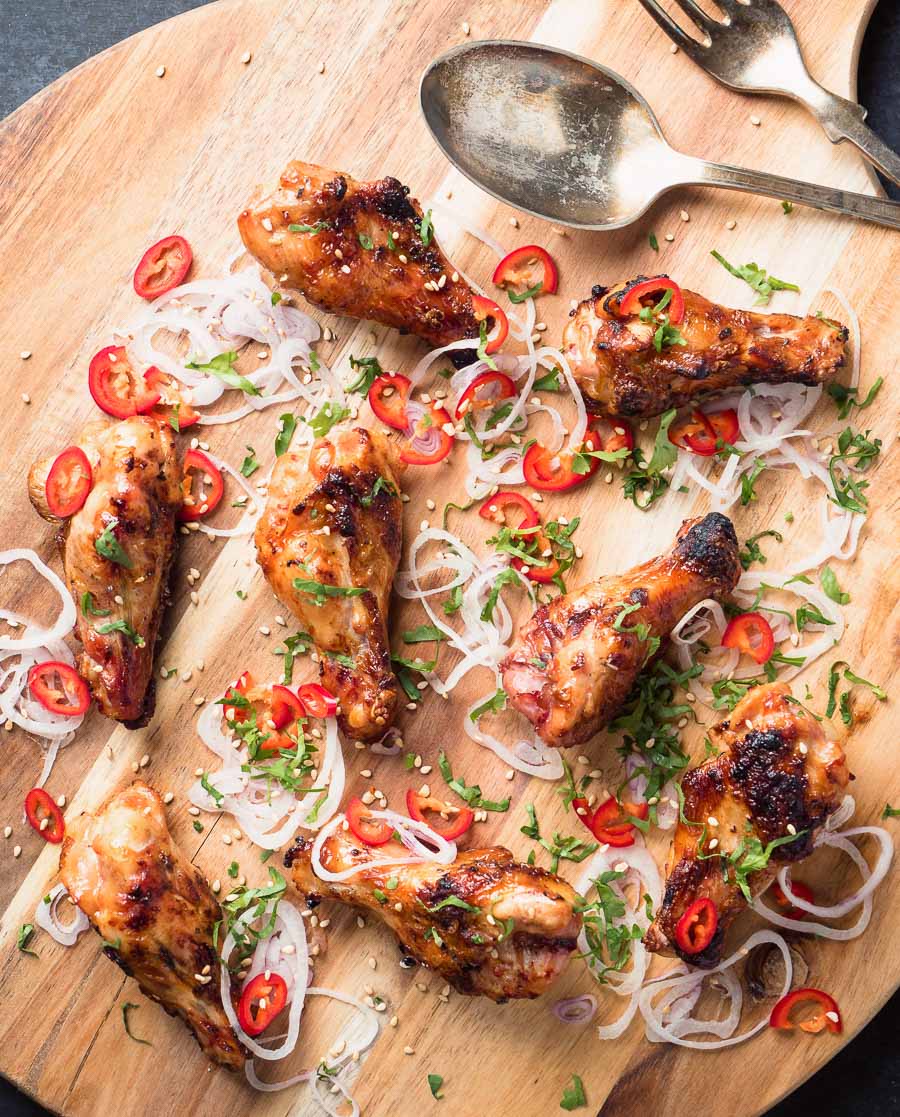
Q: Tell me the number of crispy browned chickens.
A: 8